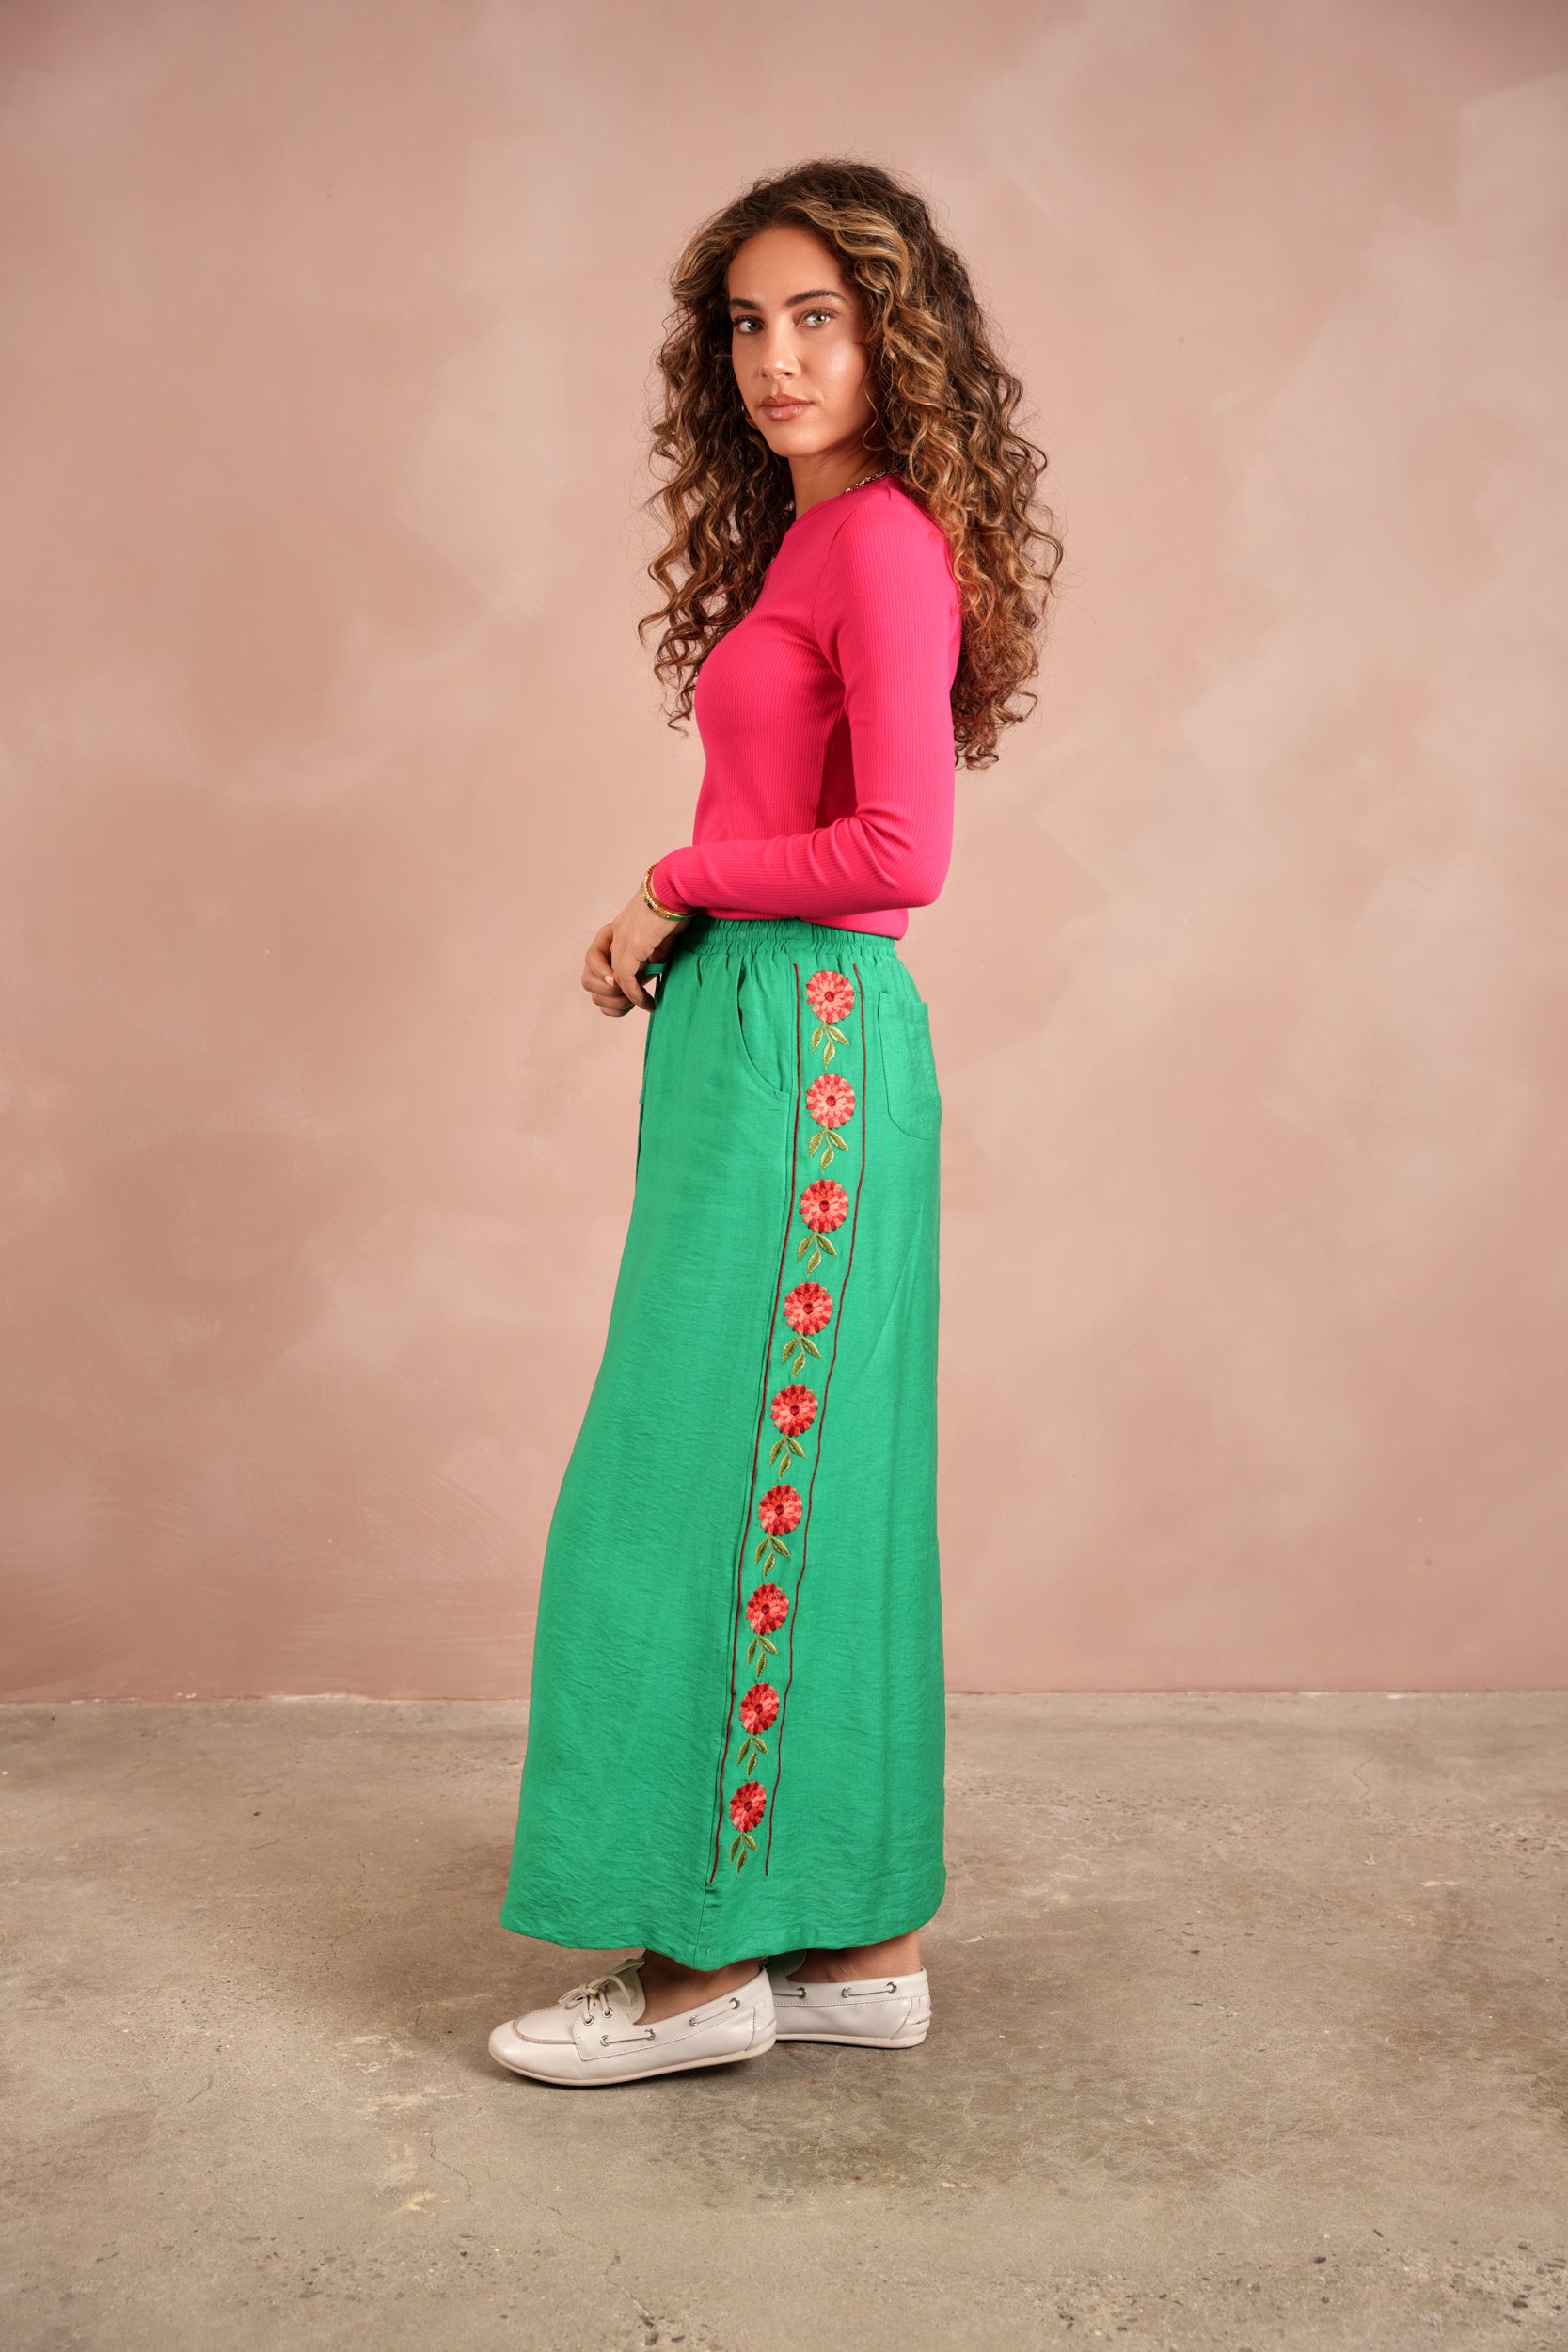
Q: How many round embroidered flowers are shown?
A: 9